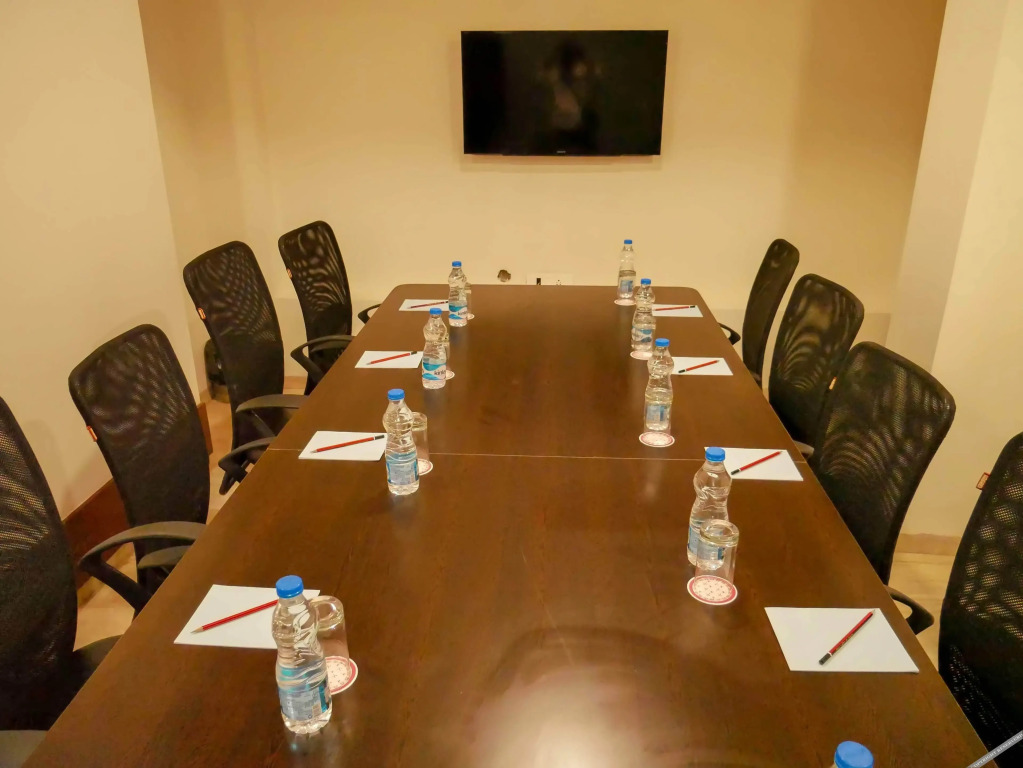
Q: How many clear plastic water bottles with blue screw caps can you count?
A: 9